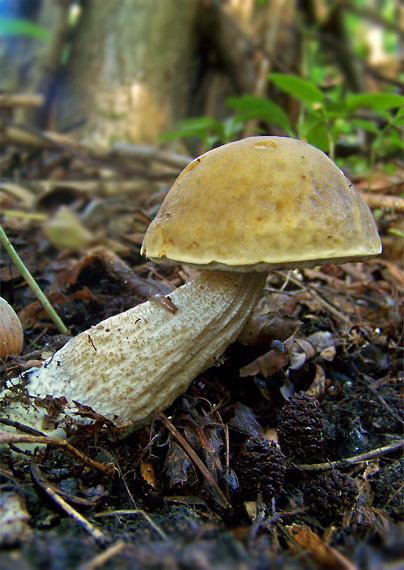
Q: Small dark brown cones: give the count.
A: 3